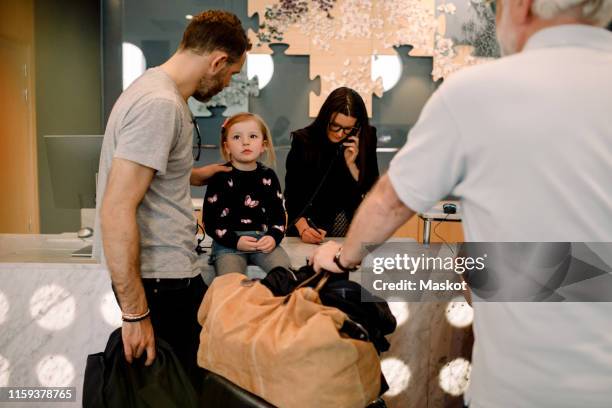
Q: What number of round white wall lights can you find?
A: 3